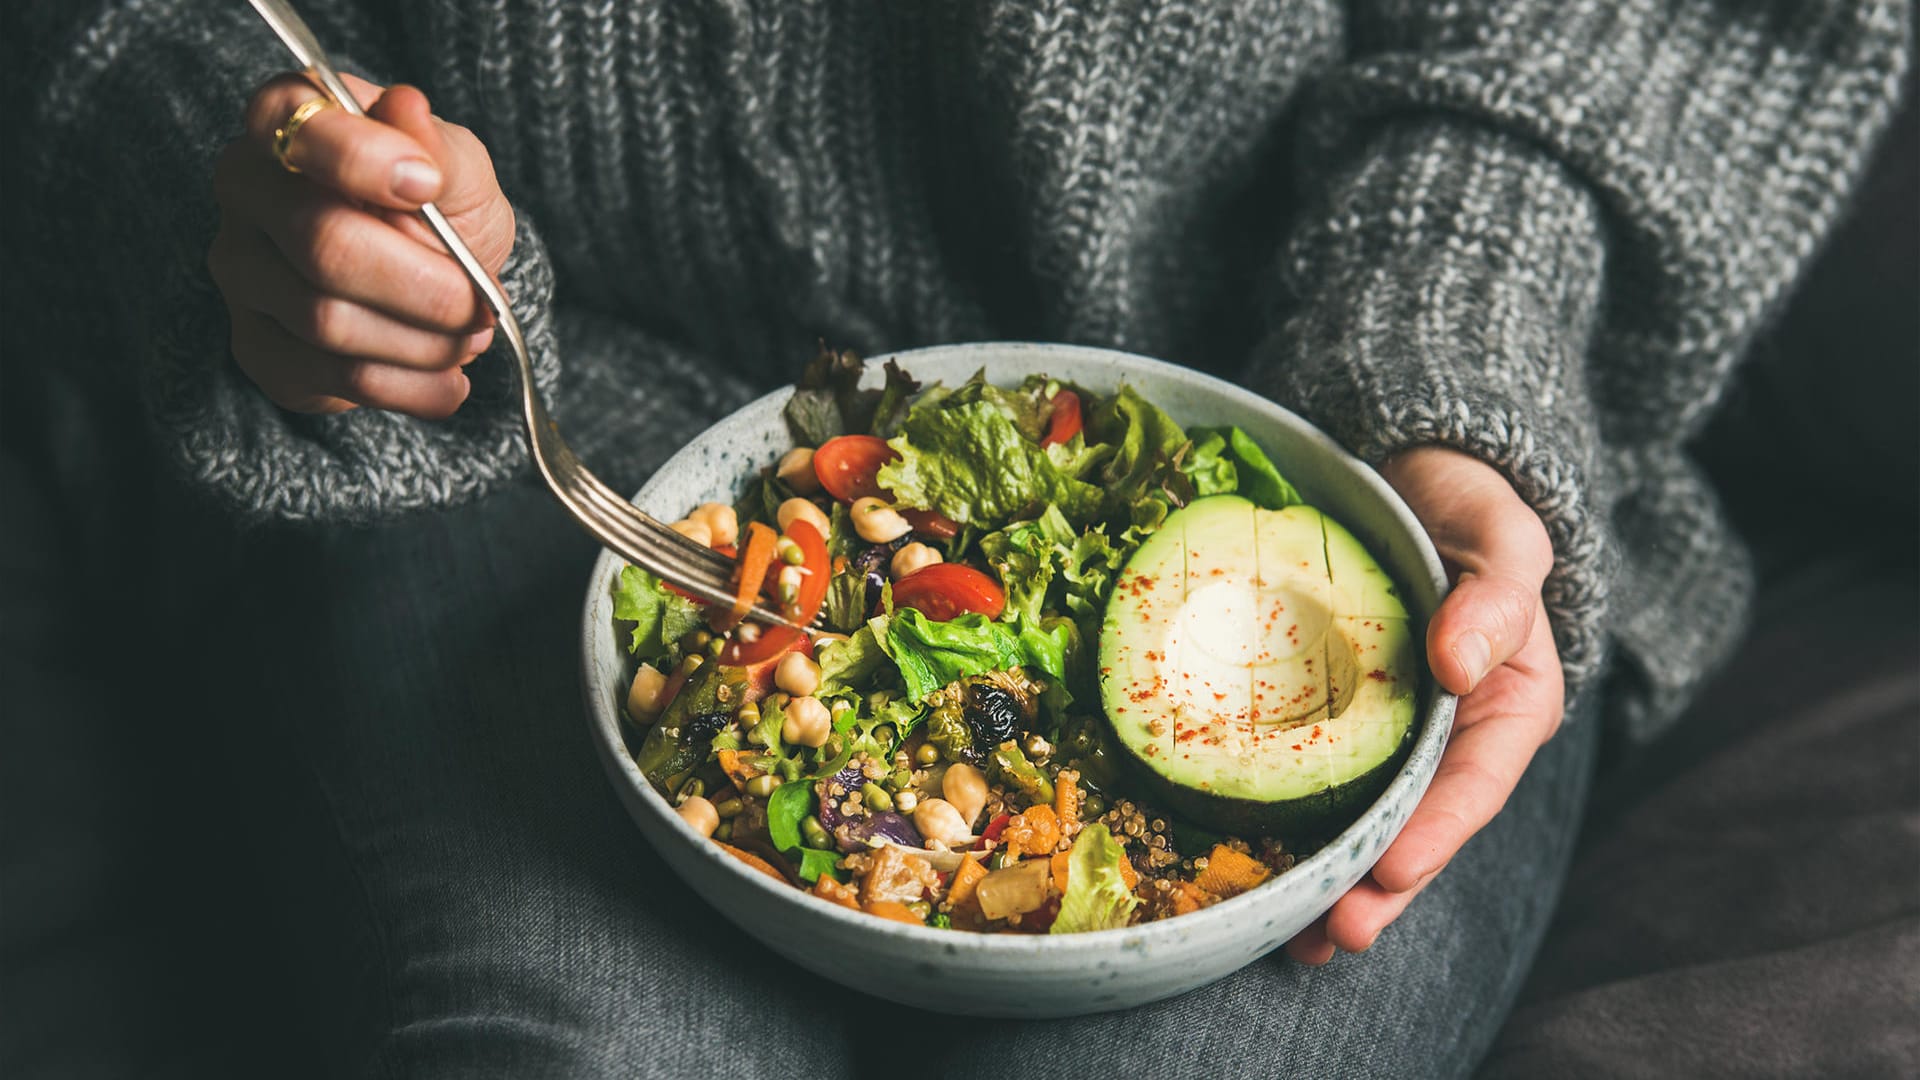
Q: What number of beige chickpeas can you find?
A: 12